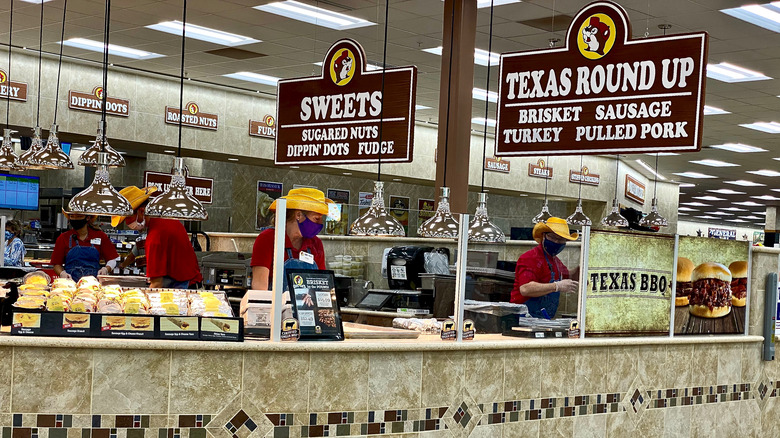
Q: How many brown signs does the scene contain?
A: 11